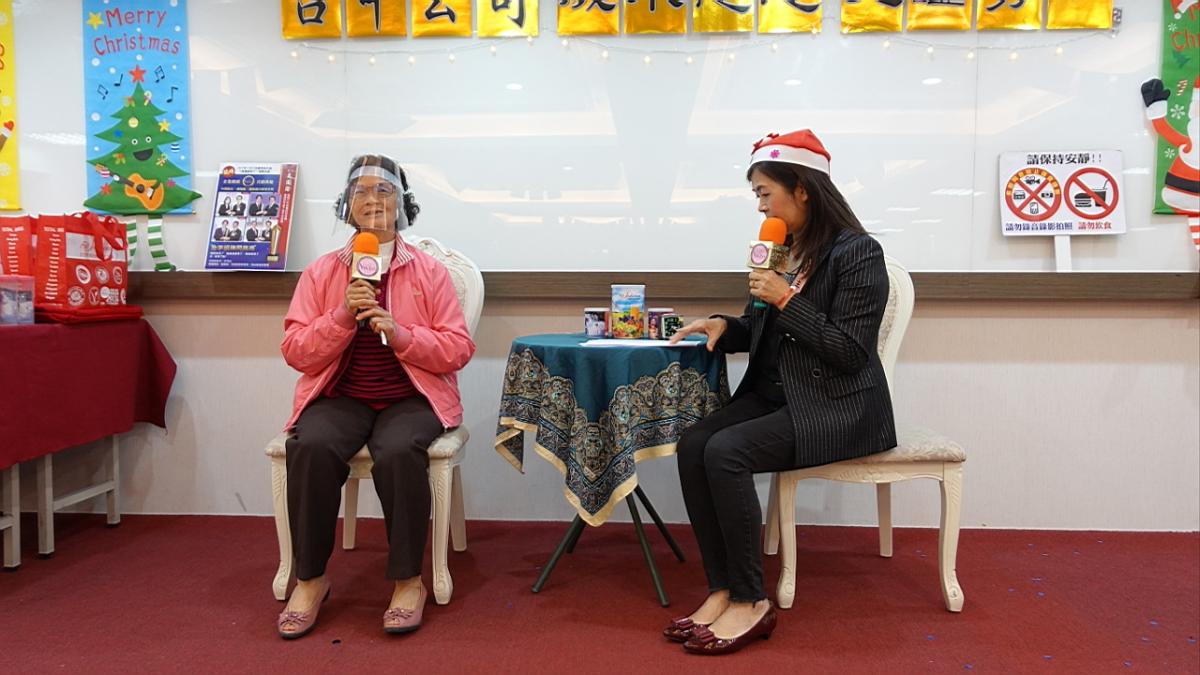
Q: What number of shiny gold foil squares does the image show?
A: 12